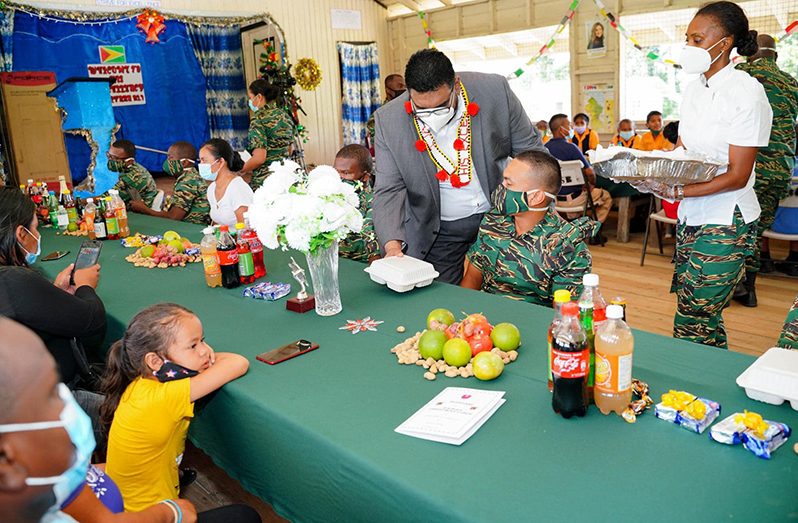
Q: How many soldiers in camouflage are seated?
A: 4